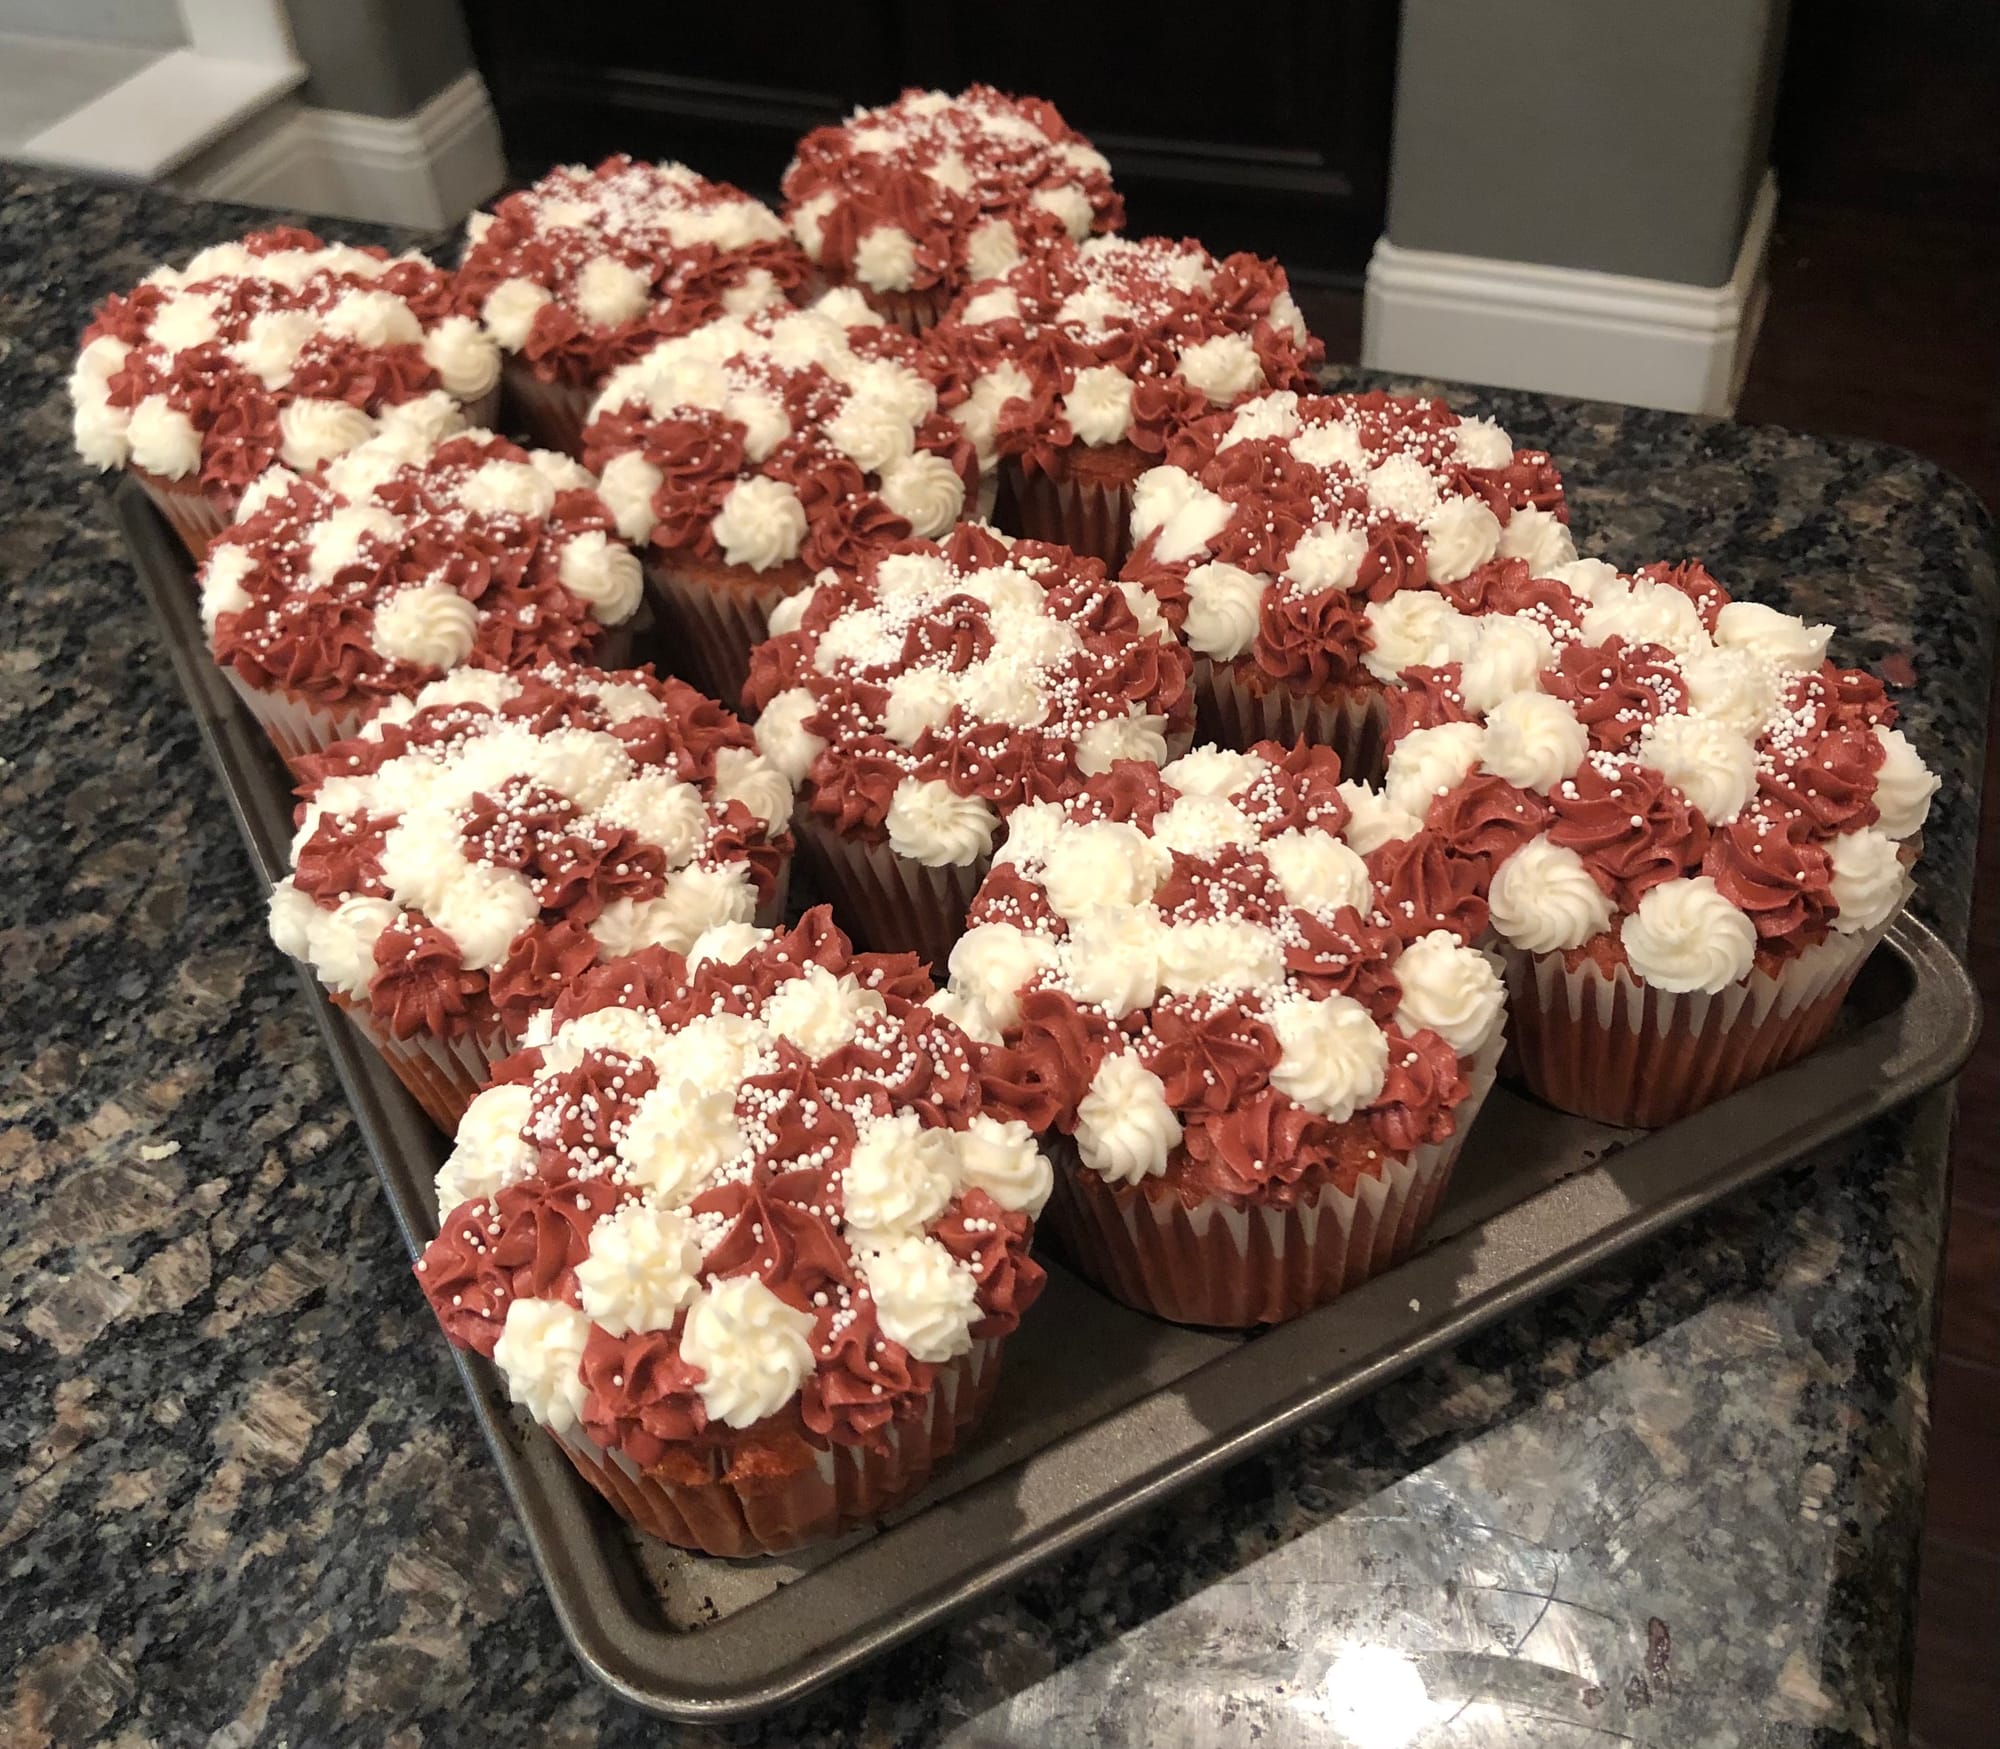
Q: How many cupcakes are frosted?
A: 12